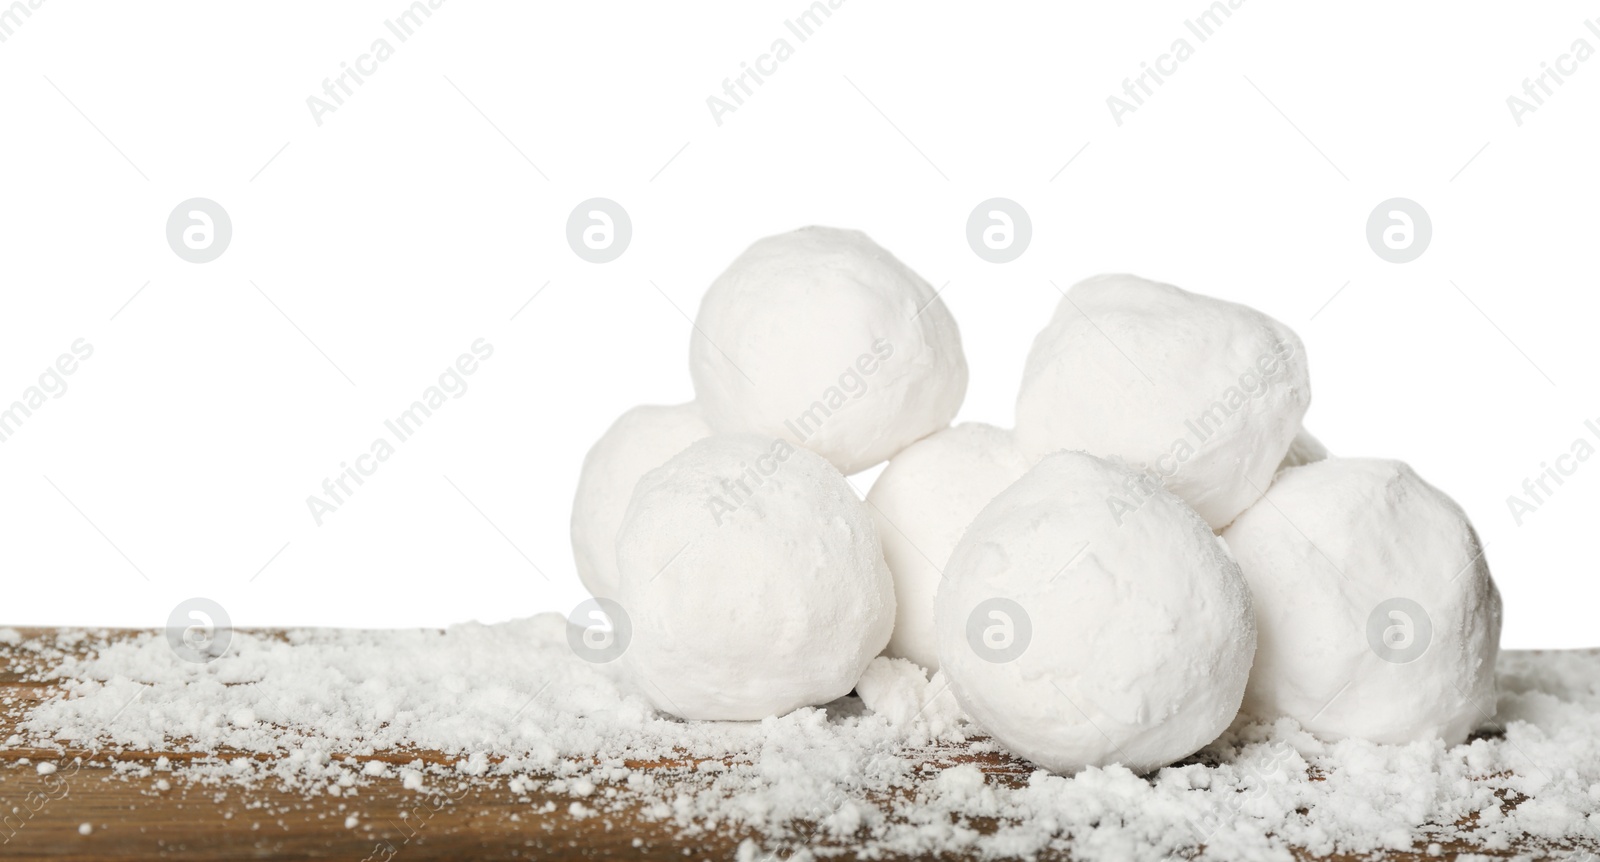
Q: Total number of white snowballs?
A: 8